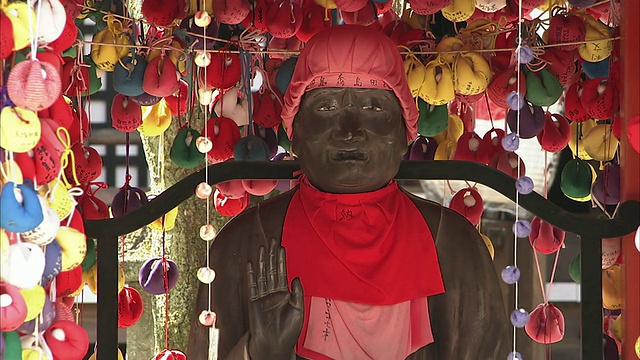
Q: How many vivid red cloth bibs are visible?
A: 1